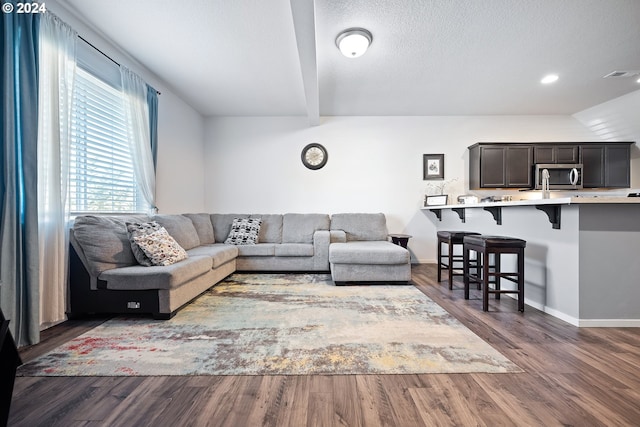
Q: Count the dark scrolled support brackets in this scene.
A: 4